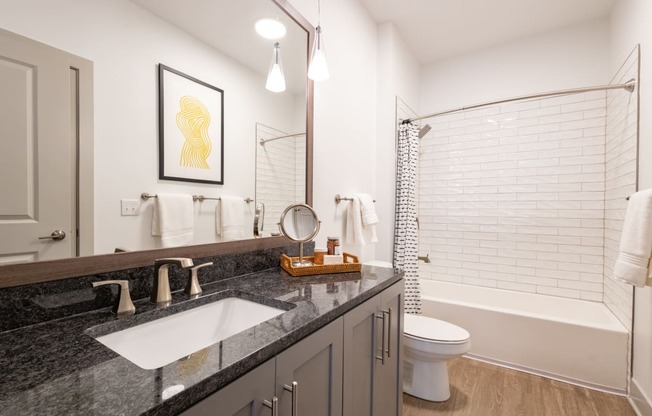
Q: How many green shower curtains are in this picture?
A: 0